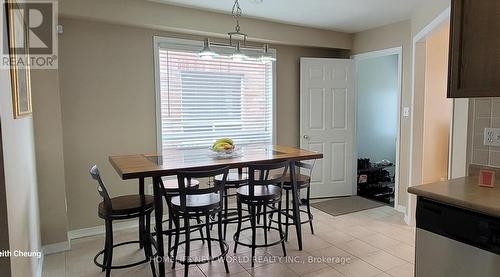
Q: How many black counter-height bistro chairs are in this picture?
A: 6